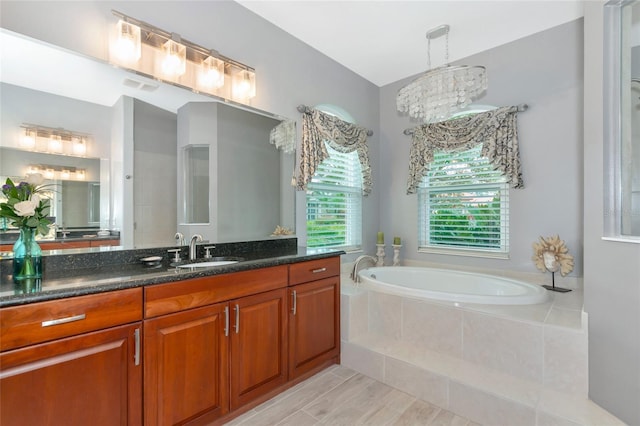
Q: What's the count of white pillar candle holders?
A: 2